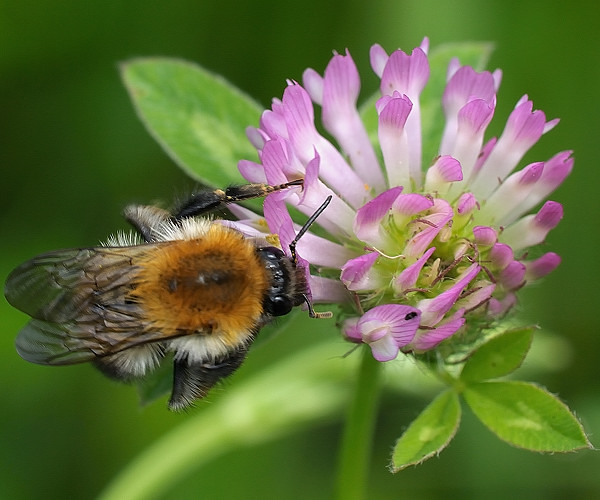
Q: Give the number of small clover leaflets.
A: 3